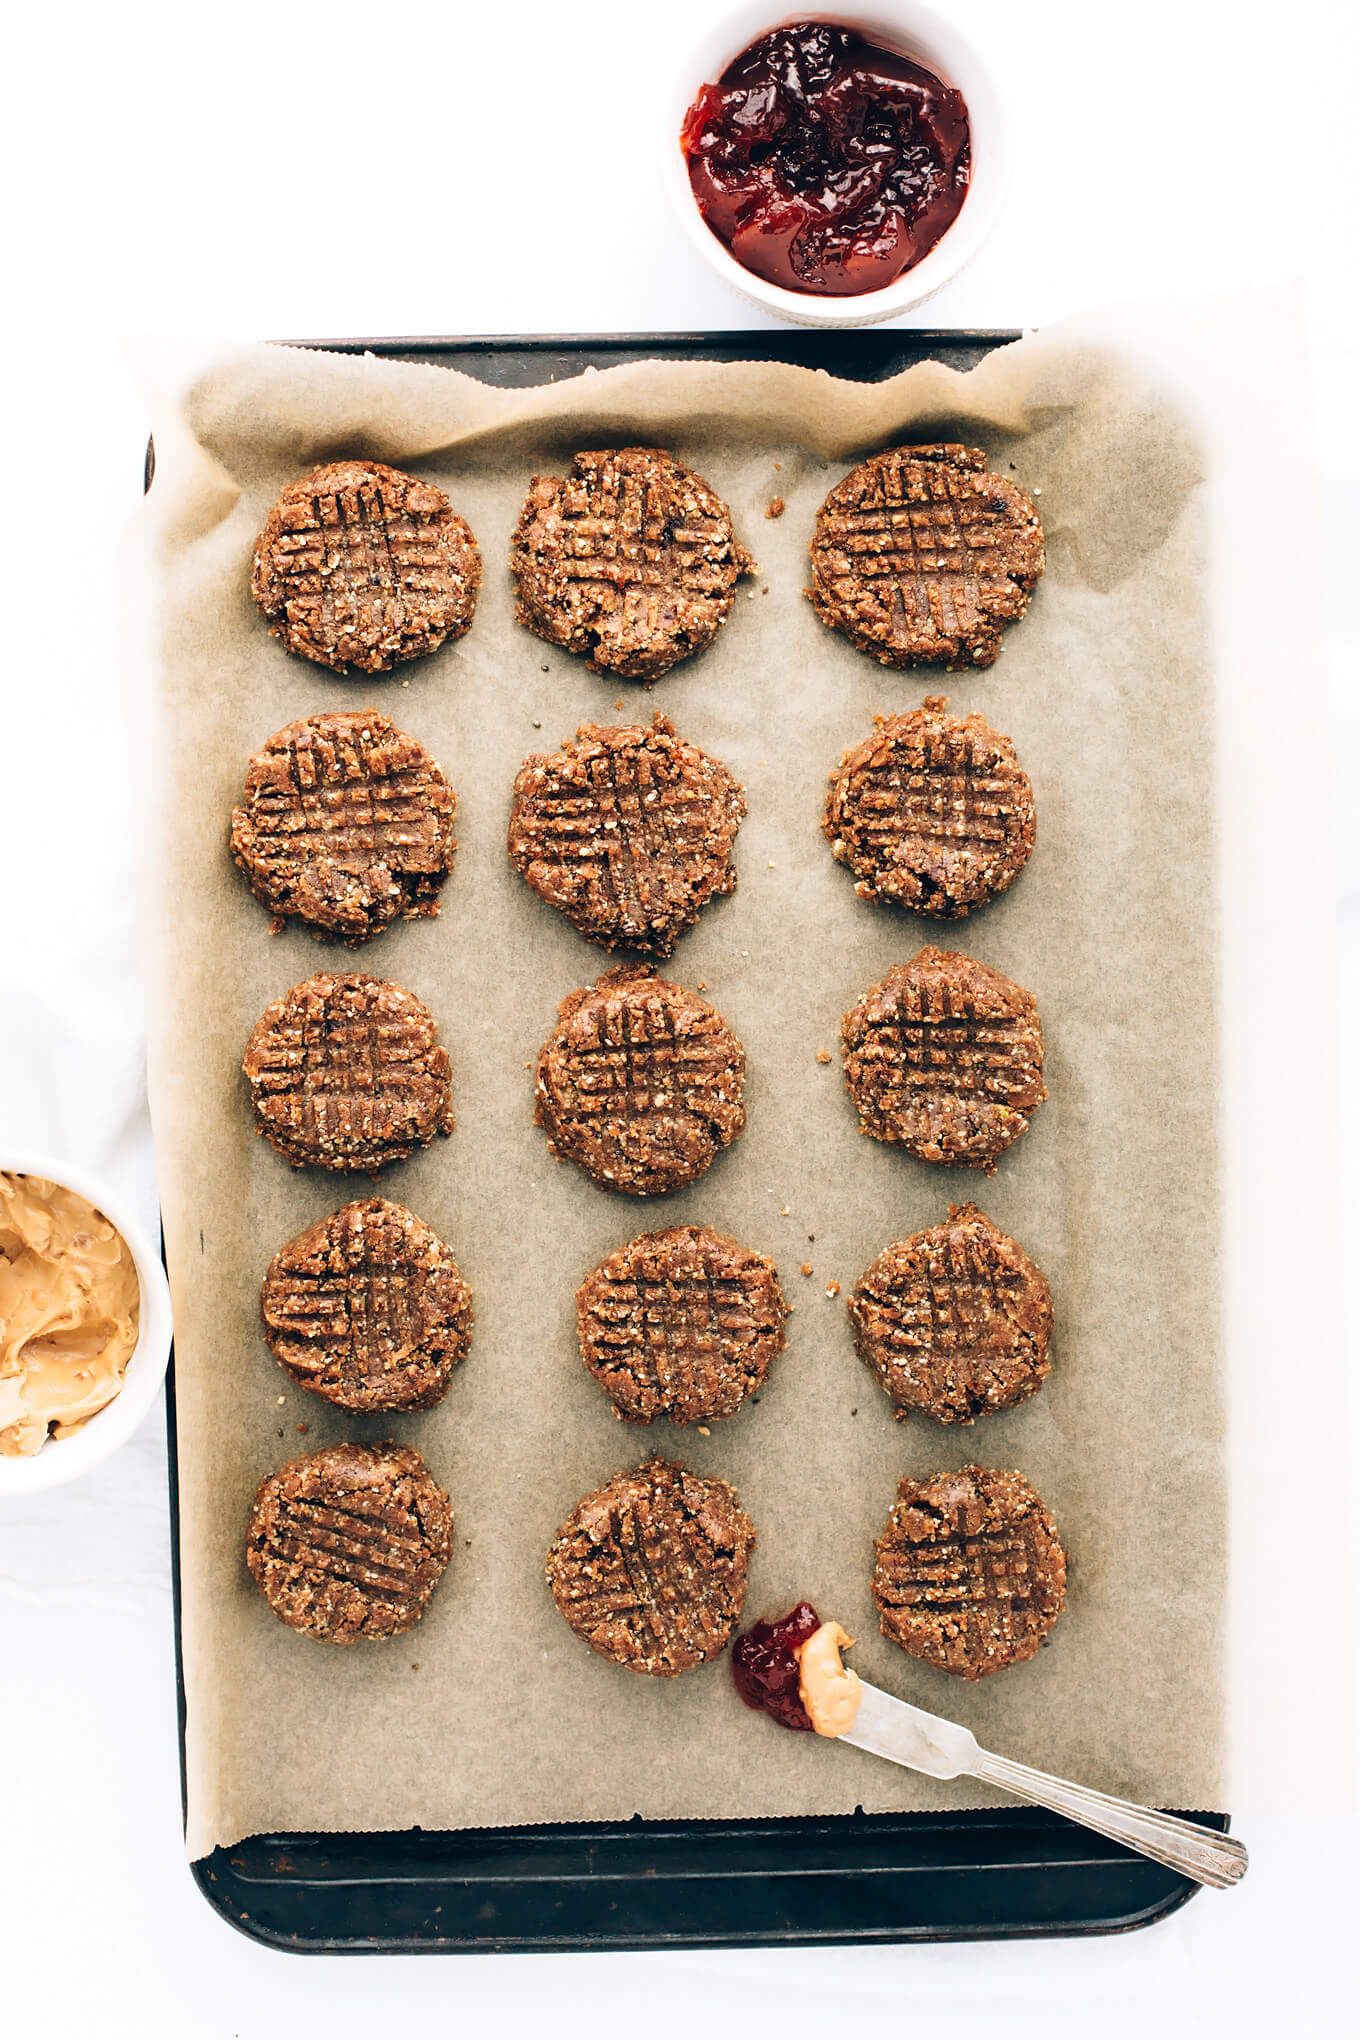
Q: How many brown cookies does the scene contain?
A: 15